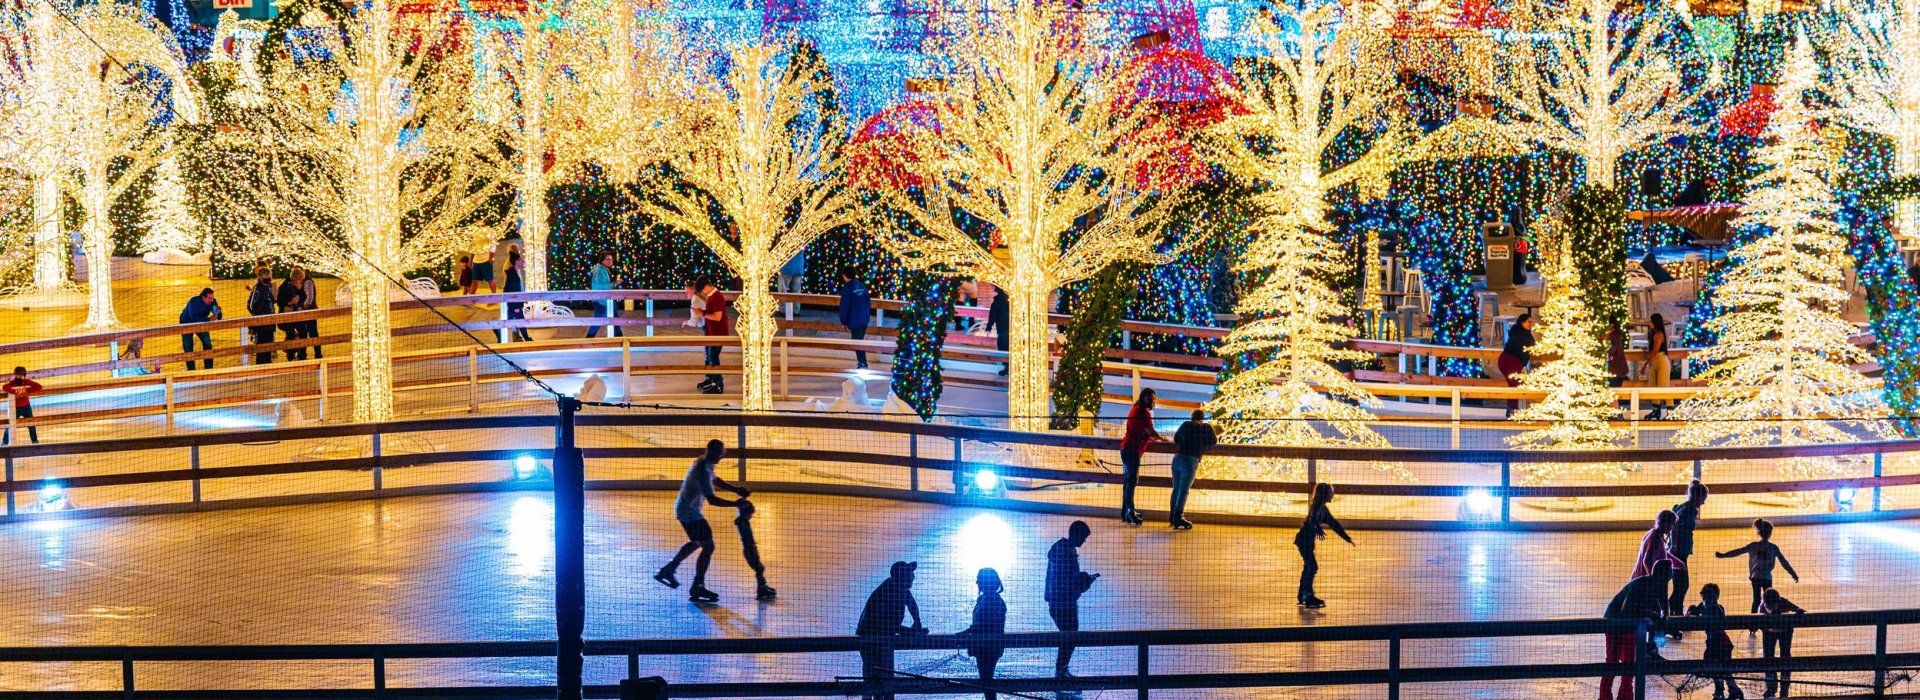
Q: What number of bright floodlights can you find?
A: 5